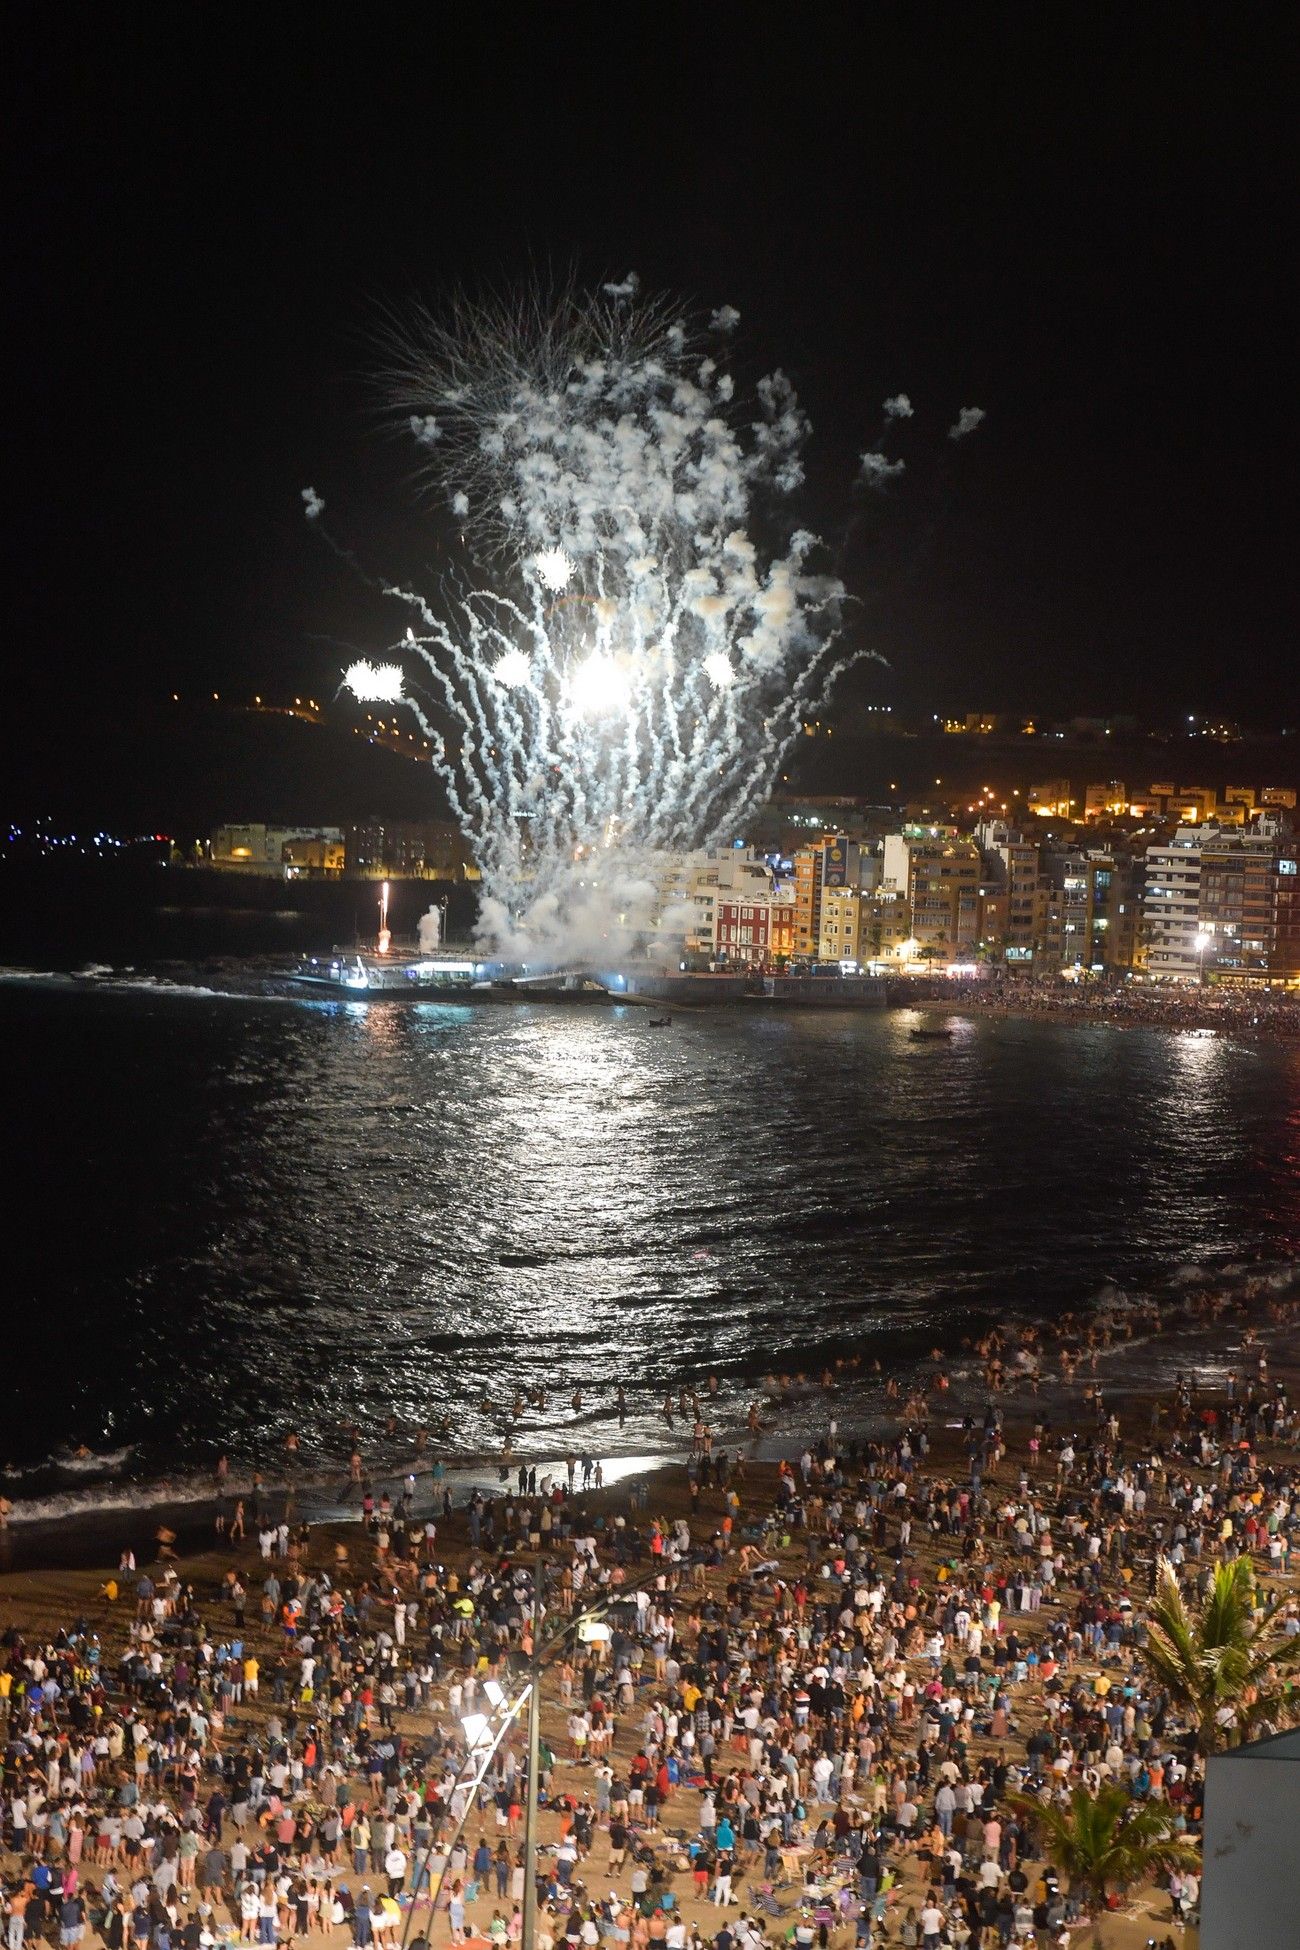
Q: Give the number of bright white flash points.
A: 5